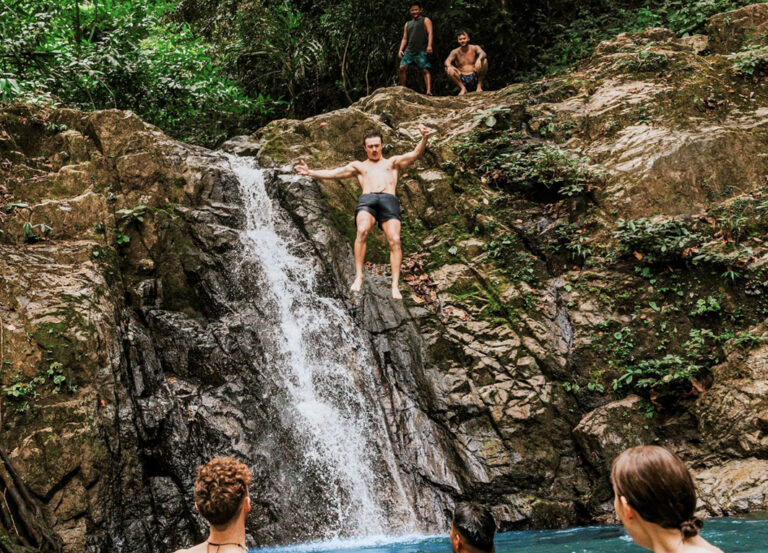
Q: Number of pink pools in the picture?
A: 0